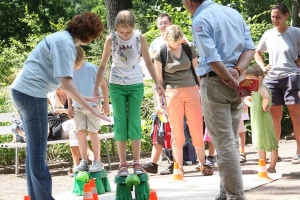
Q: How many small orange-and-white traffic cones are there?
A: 6